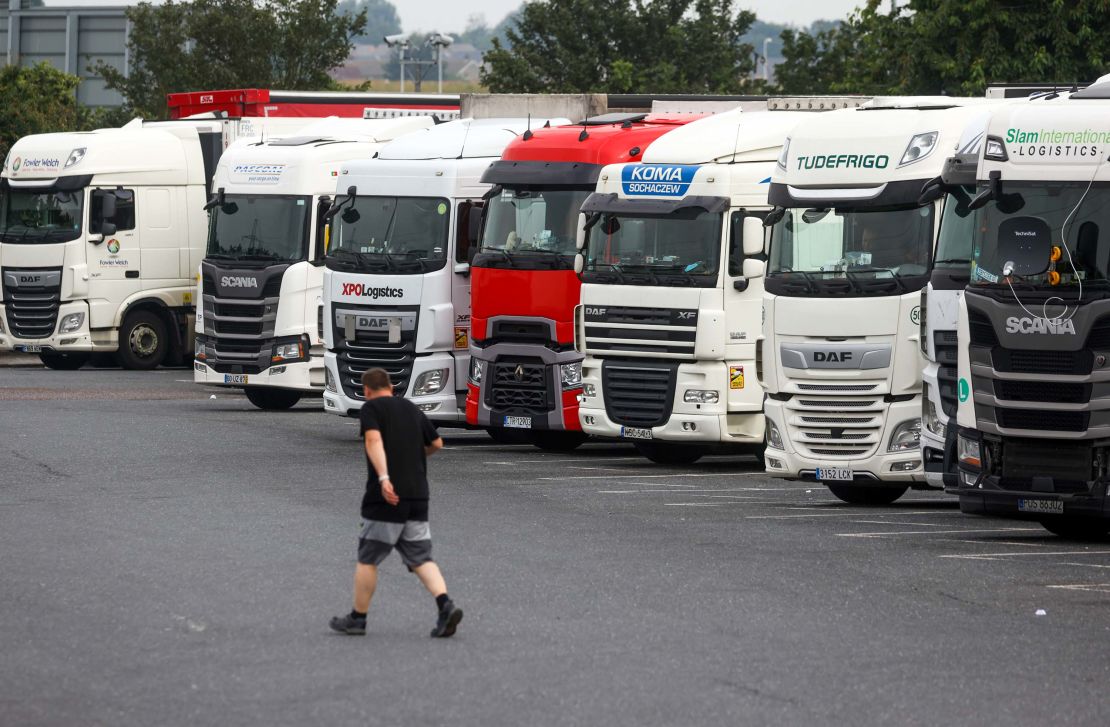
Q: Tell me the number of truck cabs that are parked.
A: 8